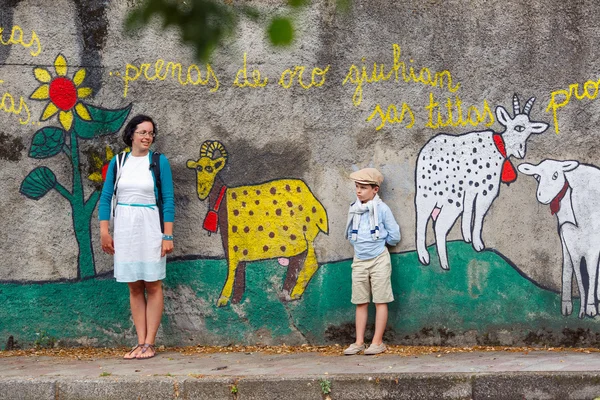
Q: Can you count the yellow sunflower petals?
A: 12